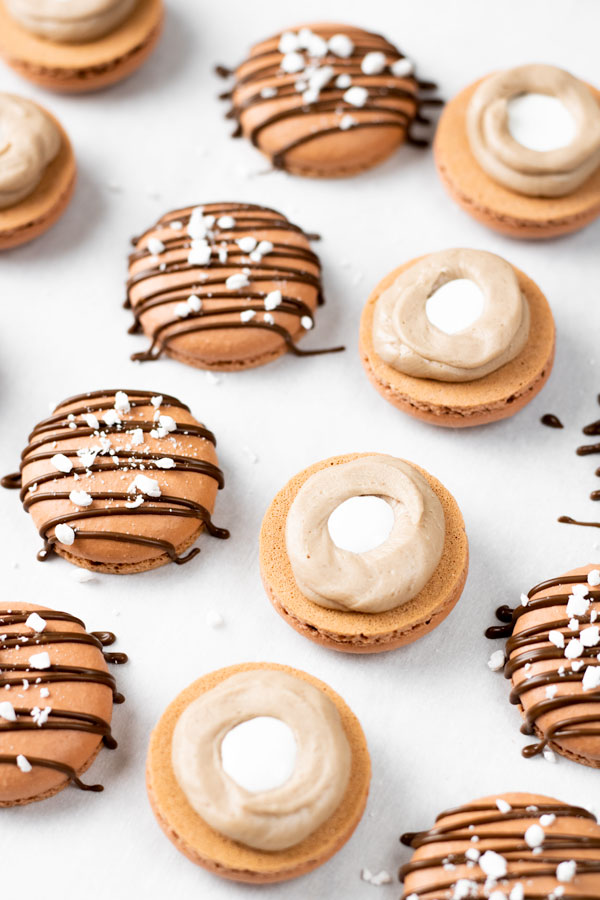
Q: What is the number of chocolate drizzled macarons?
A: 6